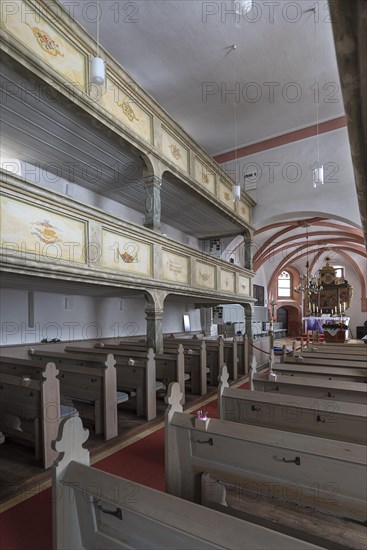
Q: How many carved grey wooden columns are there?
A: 4